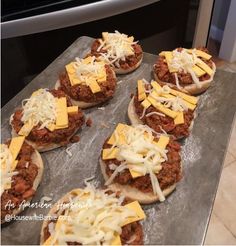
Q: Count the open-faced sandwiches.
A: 8